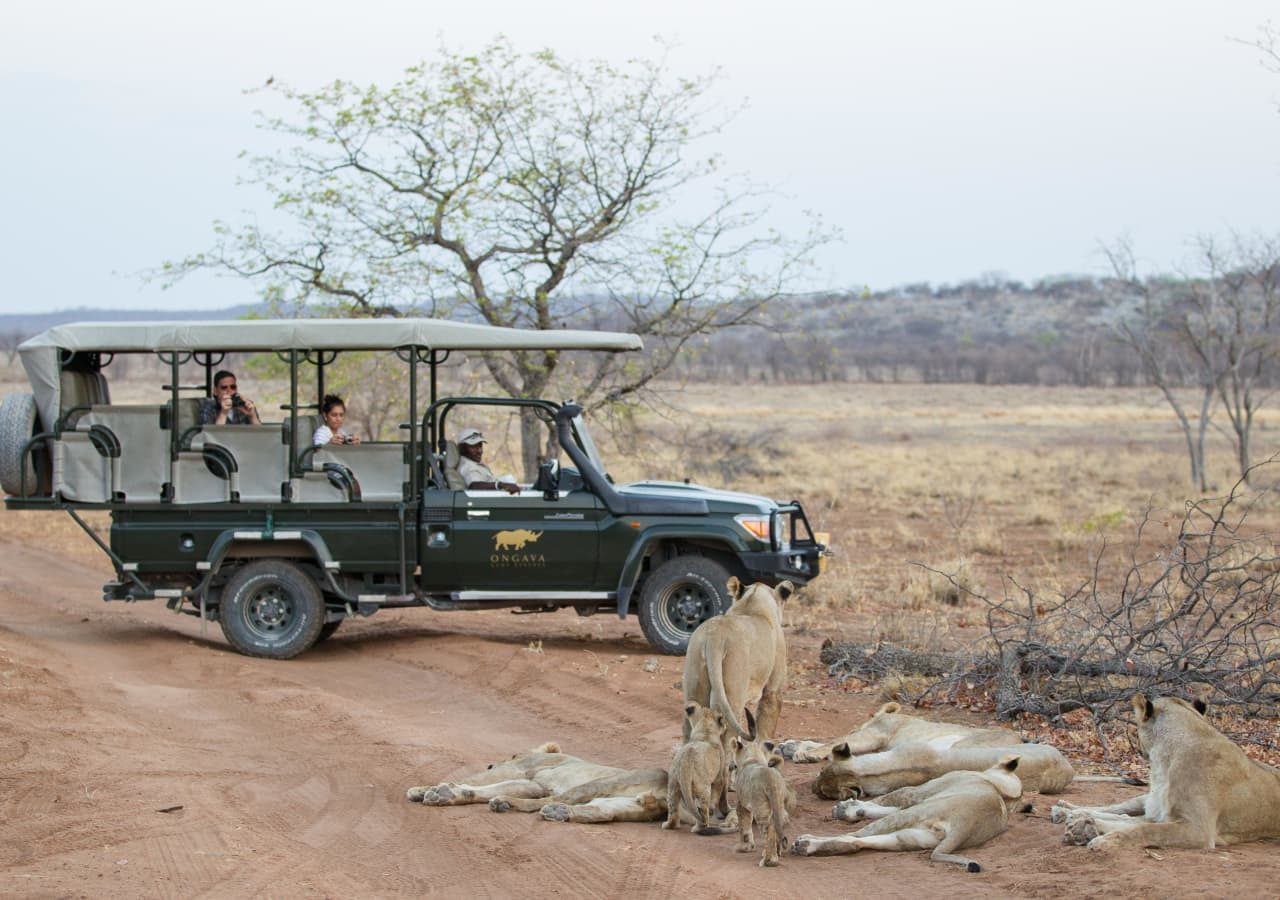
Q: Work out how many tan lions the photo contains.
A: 8